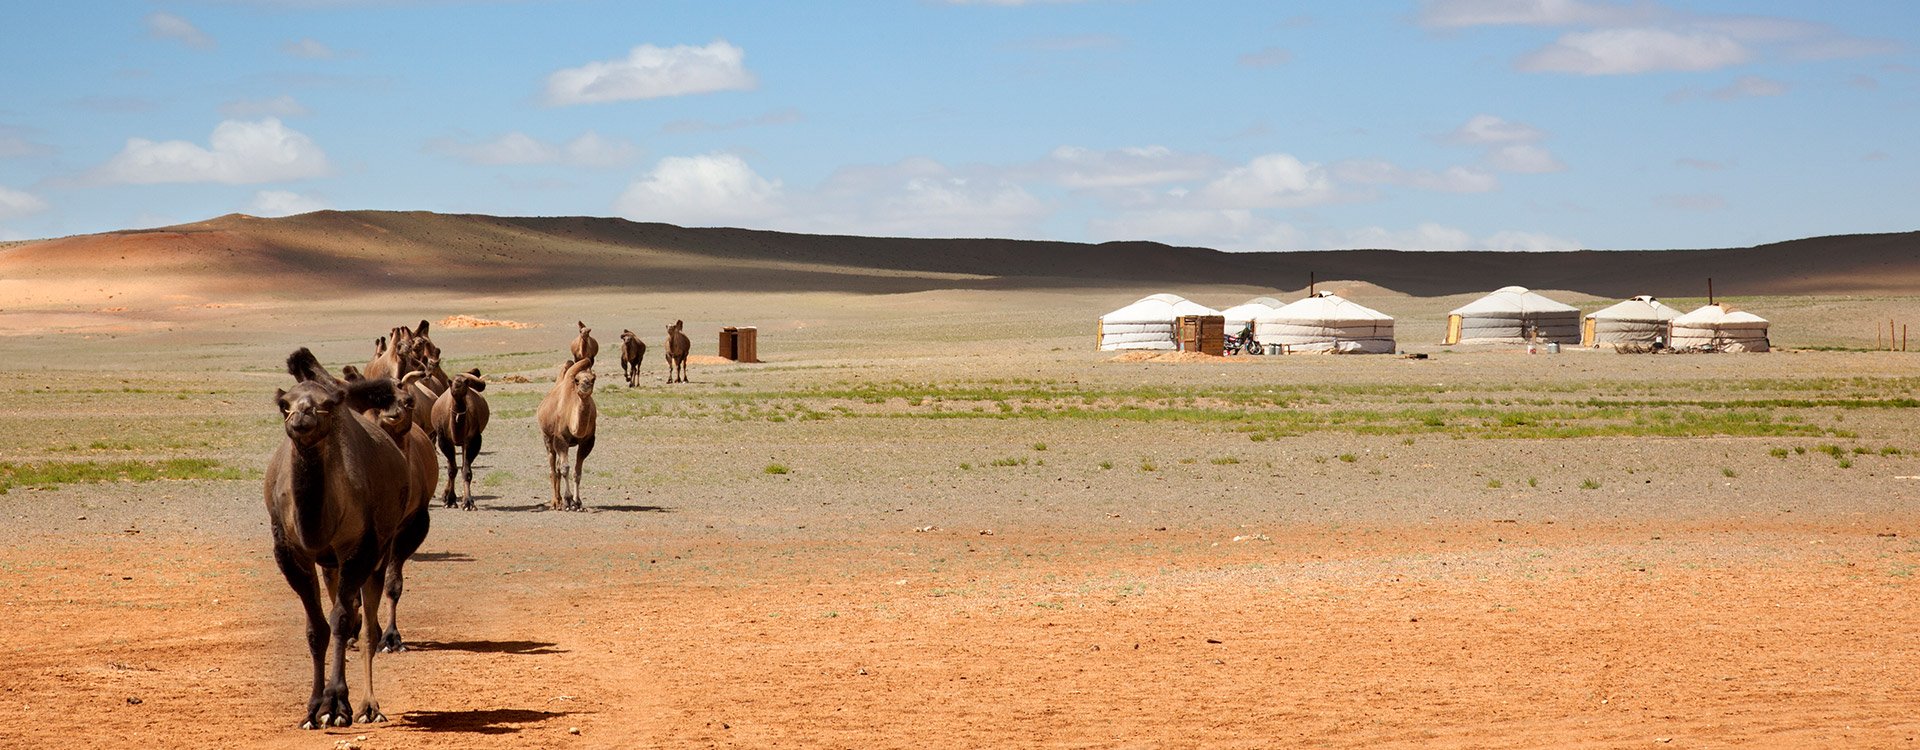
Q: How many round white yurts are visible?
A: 6